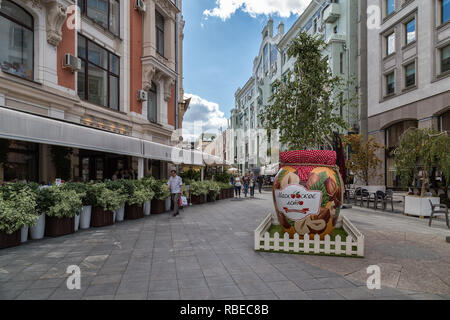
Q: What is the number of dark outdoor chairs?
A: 5